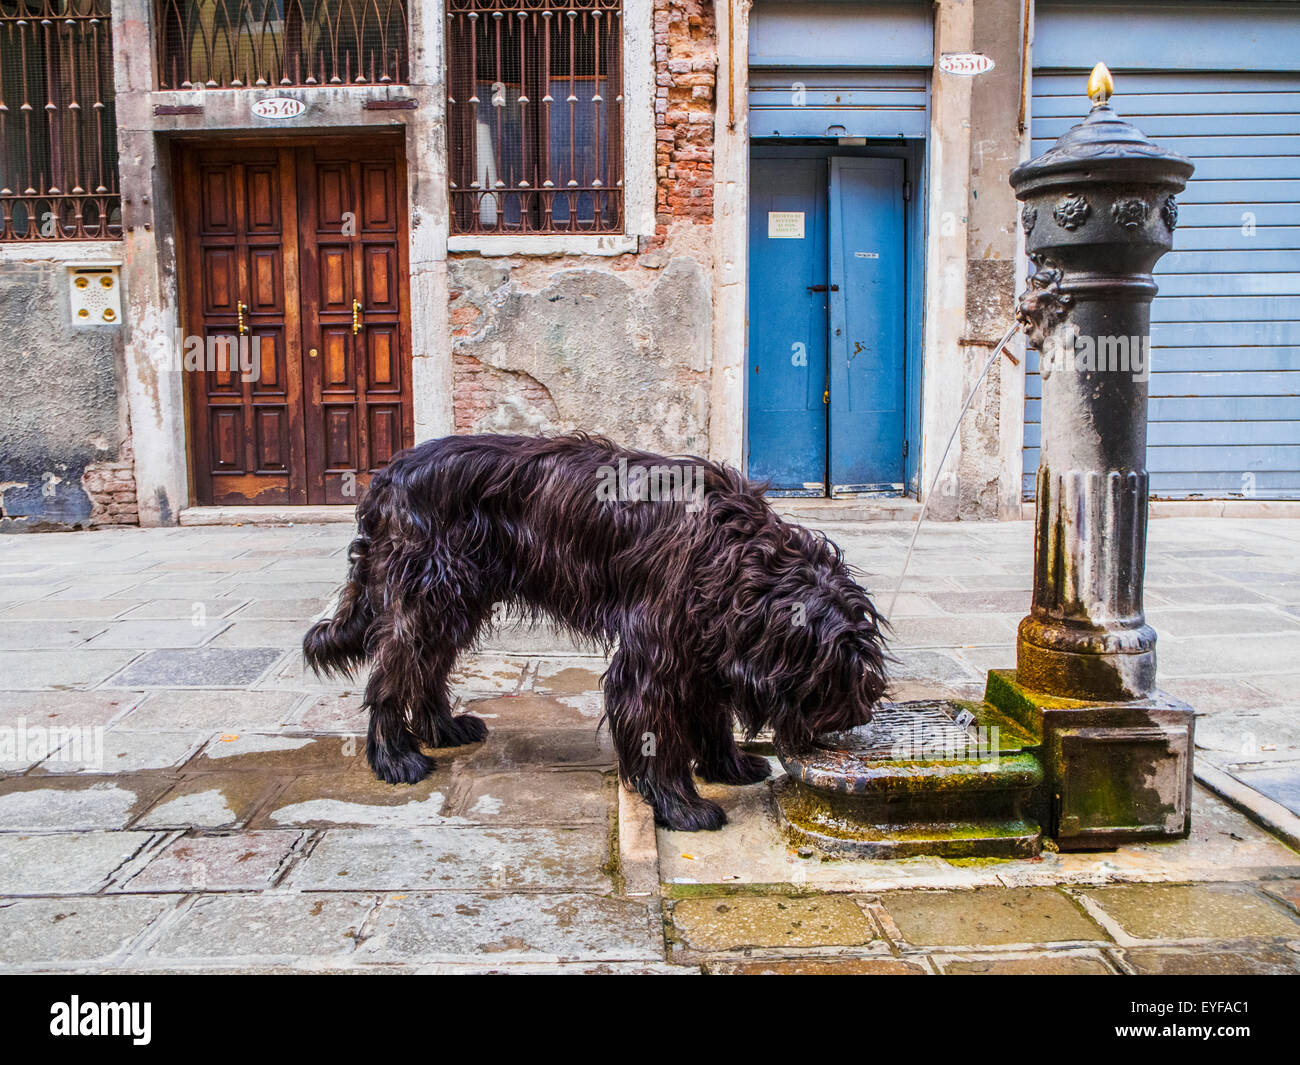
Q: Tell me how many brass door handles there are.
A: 2